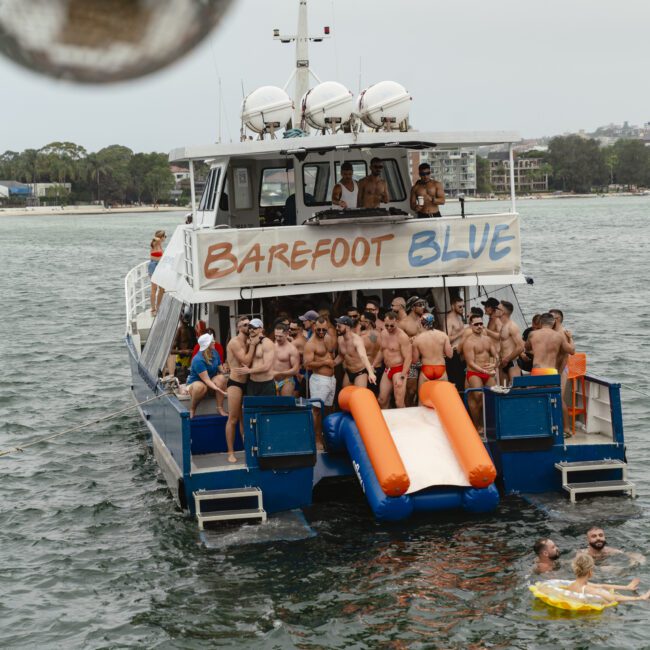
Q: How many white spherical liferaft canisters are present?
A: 3